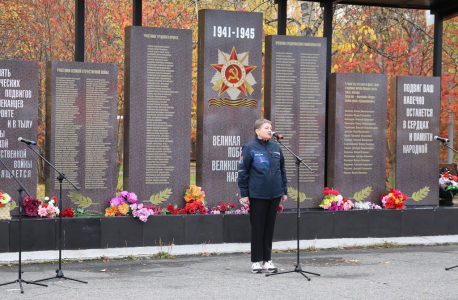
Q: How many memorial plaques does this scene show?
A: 7